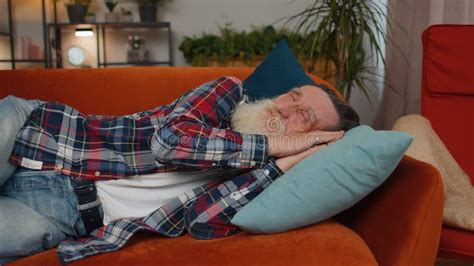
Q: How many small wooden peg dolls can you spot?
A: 0